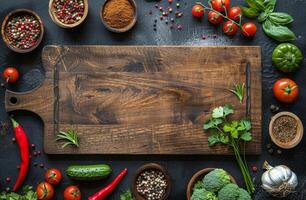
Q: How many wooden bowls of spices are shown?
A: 5